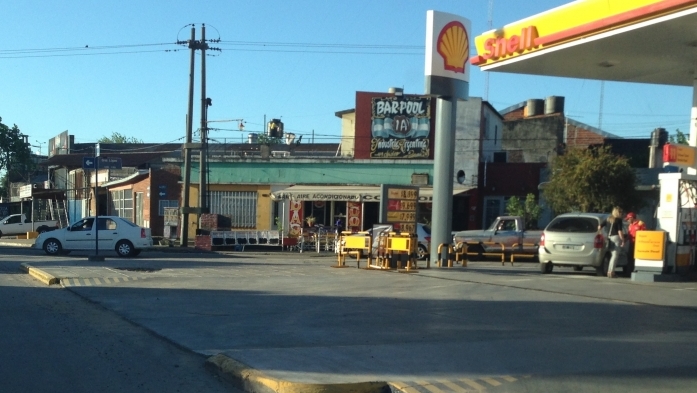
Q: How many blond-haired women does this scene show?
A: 1